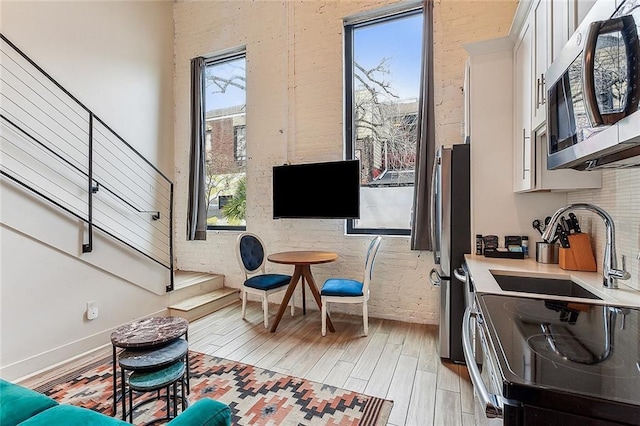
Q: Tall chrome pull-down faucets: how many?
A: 1